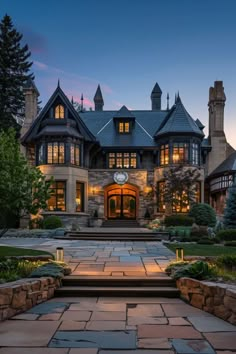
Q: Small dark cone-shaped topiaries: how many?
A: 2